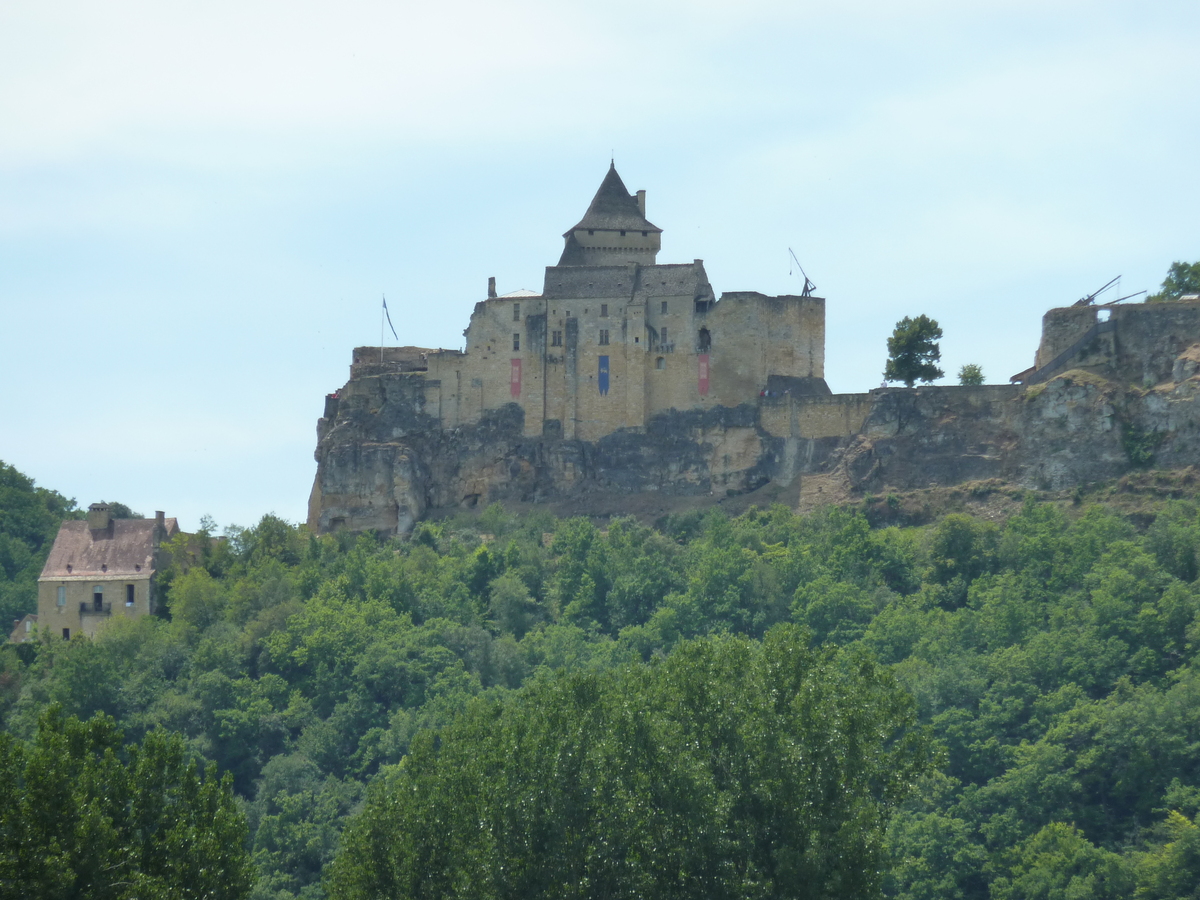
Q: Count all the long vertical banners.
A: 3